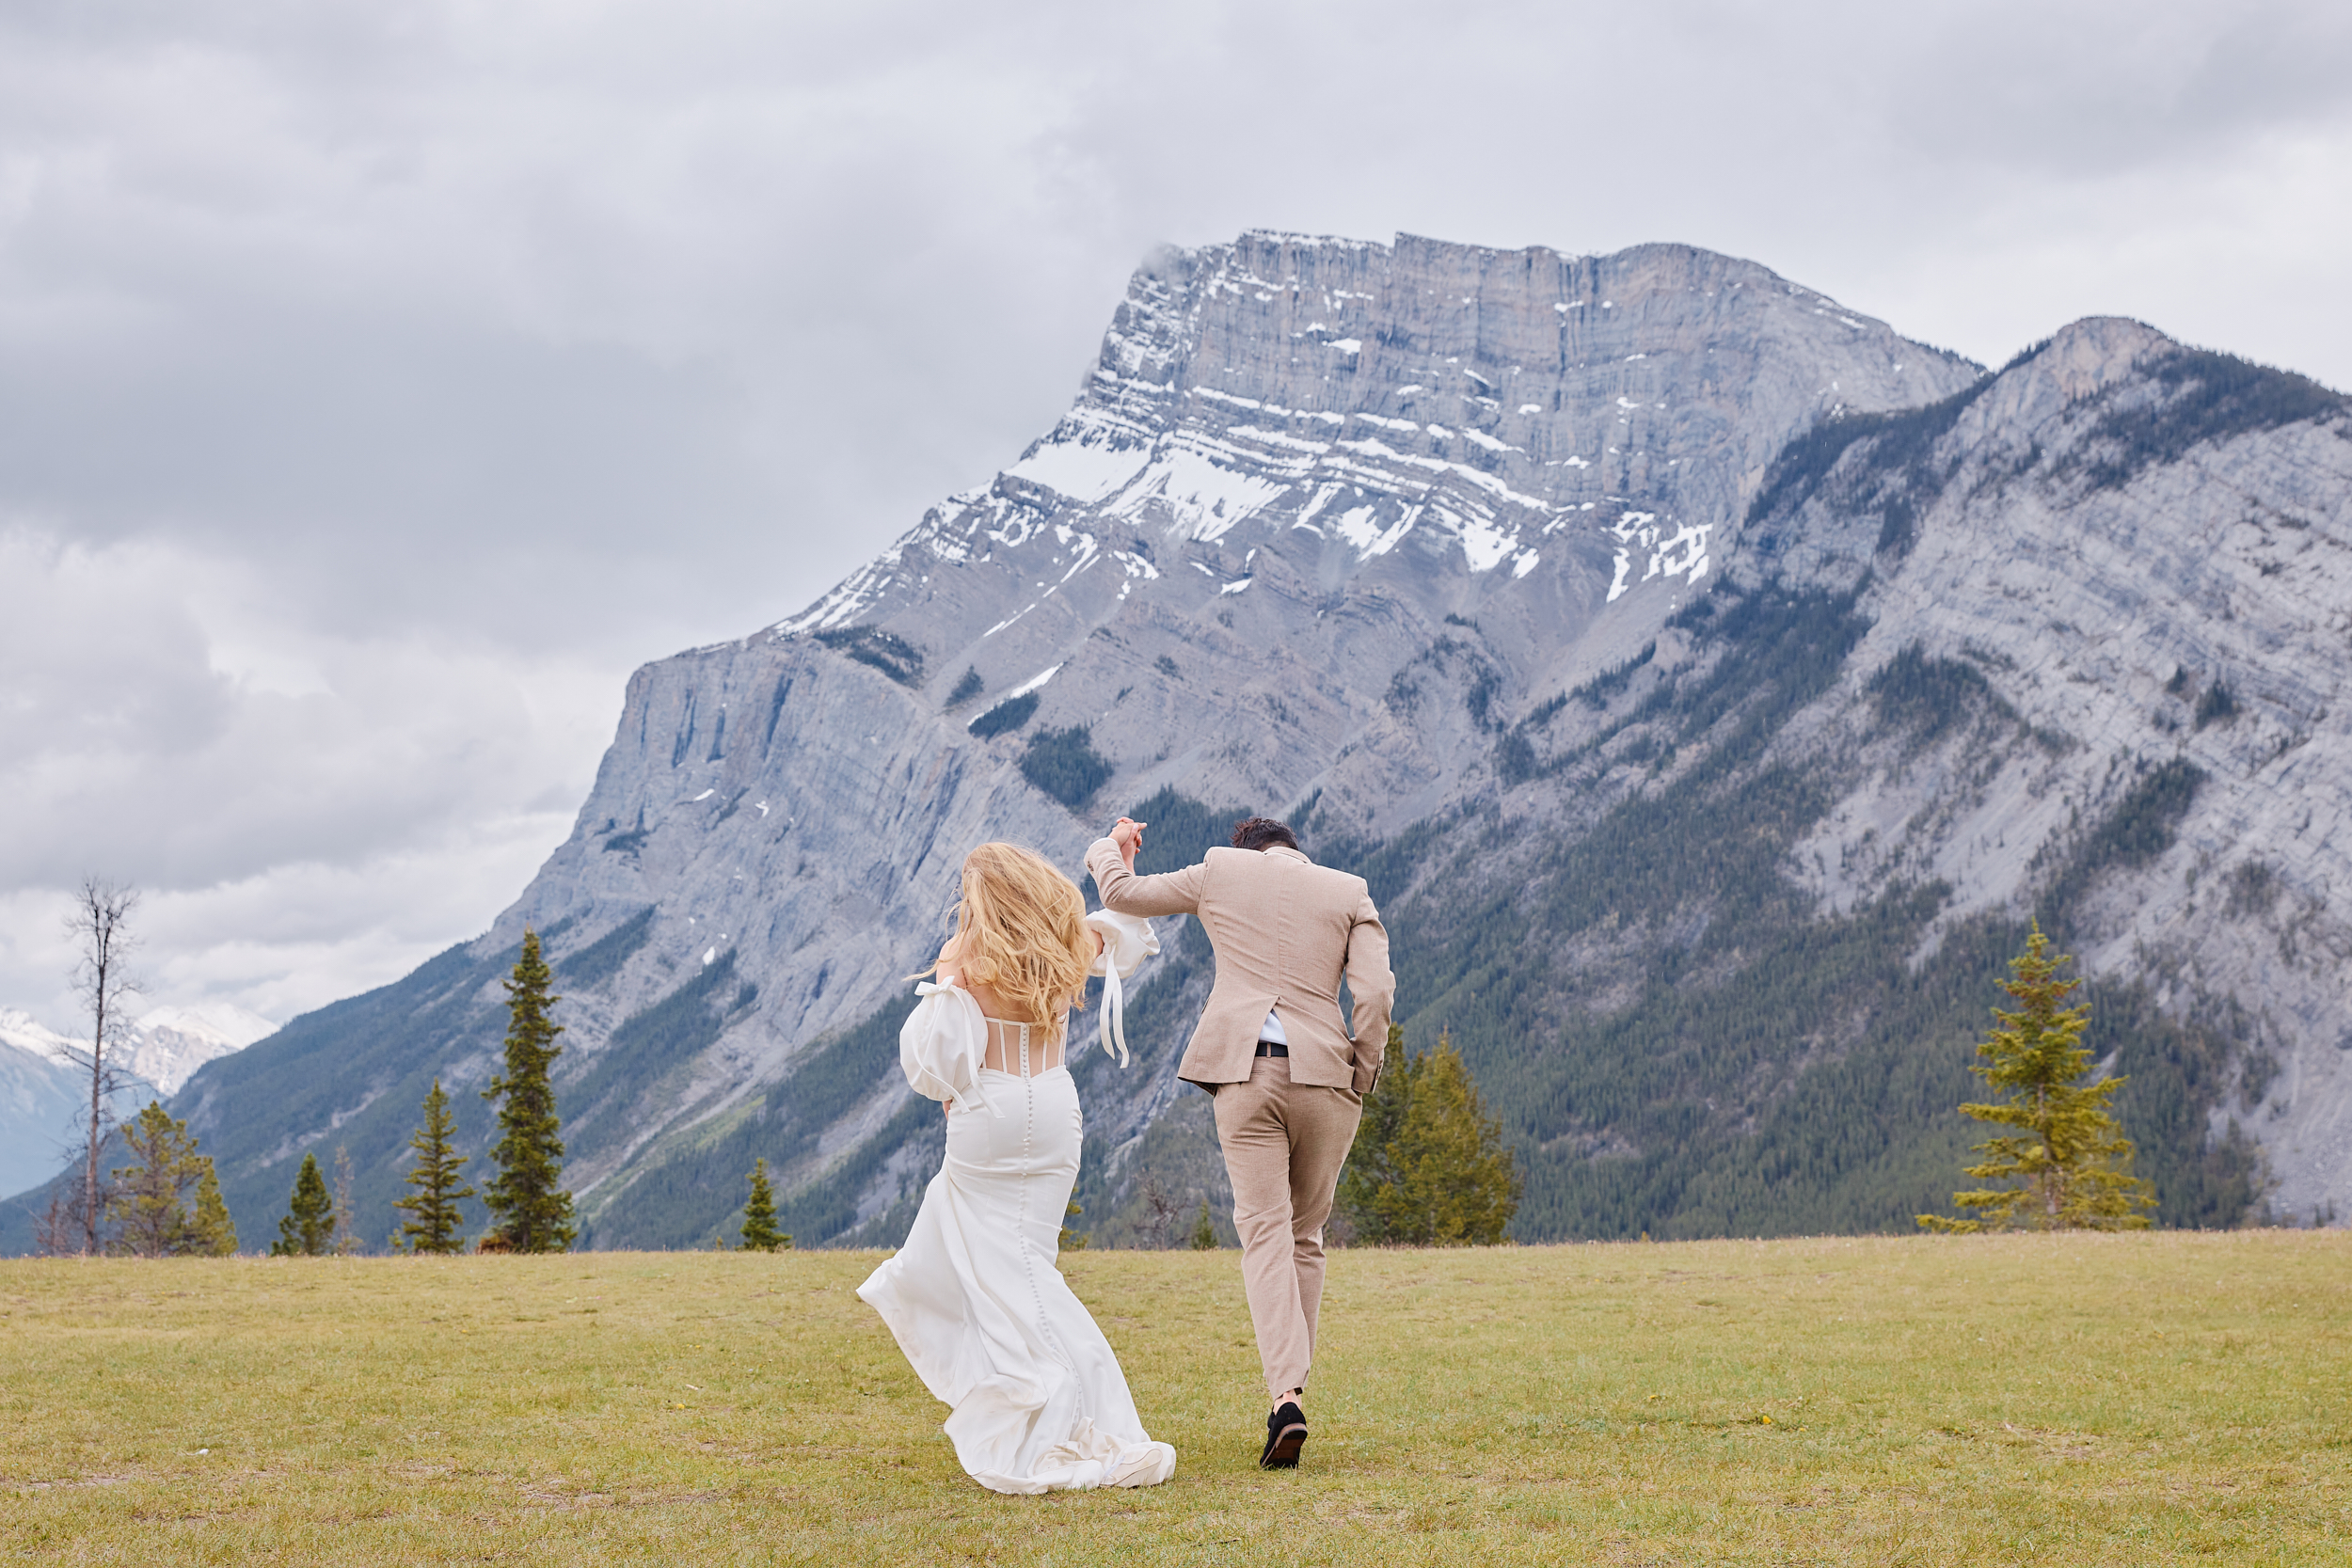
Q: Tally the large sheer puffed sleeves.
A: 2